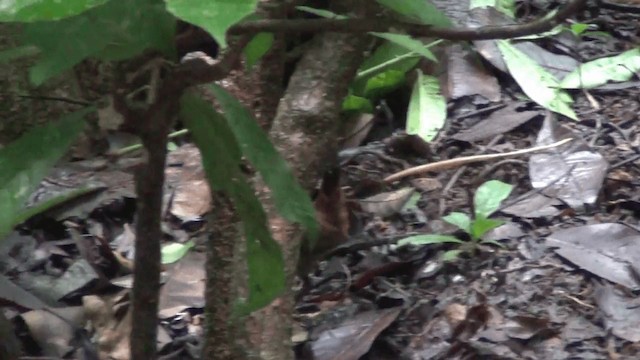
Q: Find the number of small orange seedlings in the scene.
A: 0